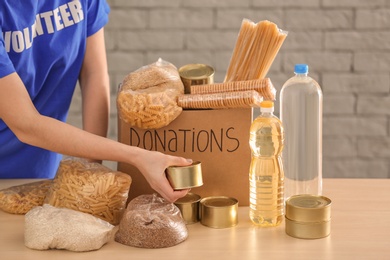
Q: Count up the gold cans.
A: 6